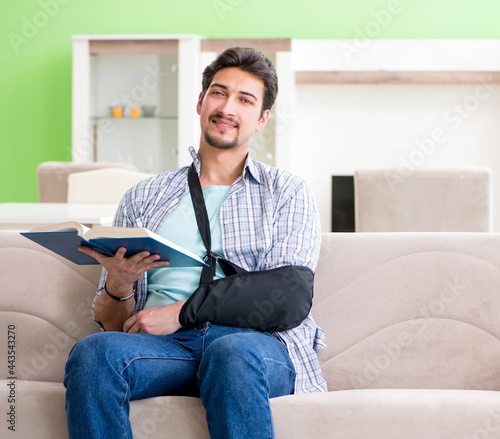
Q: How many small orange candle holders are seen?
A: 2